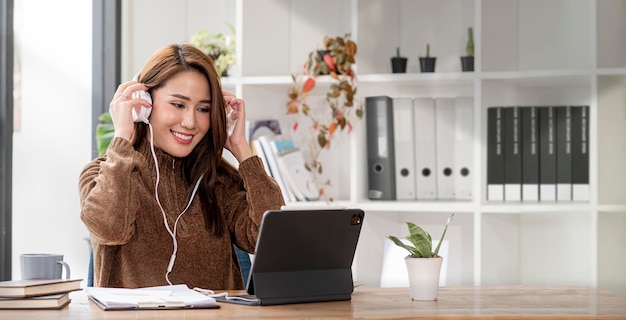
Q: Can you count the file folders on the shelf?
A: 11